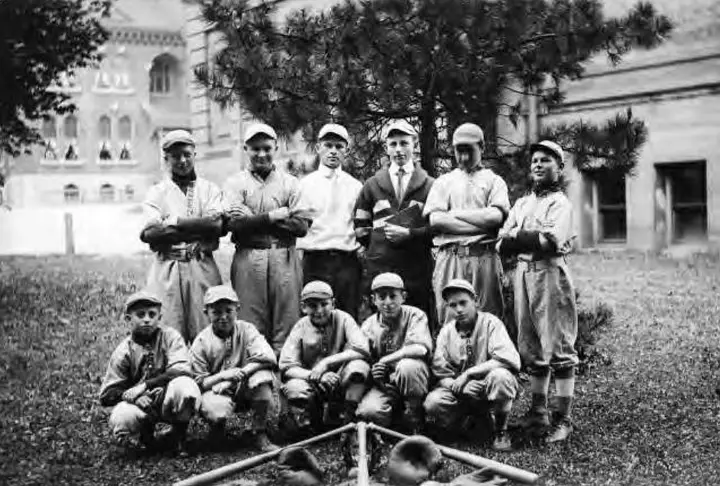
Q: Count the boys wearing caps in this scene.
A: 11